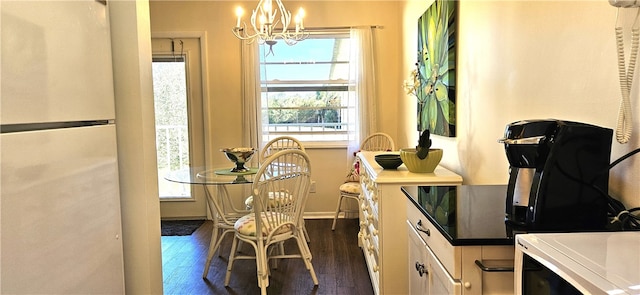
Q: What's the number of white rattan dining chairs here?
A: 3